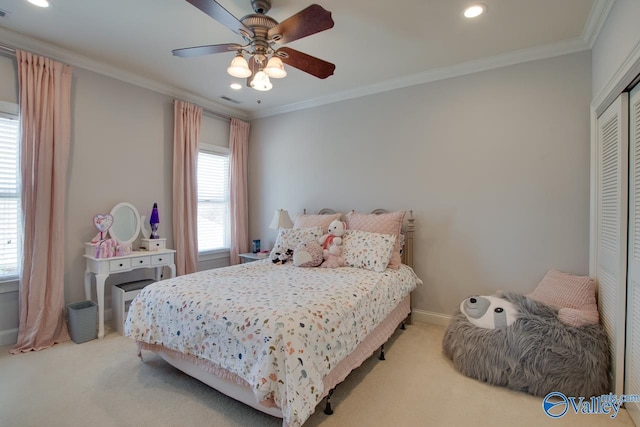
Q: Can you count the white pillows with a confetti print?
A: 2